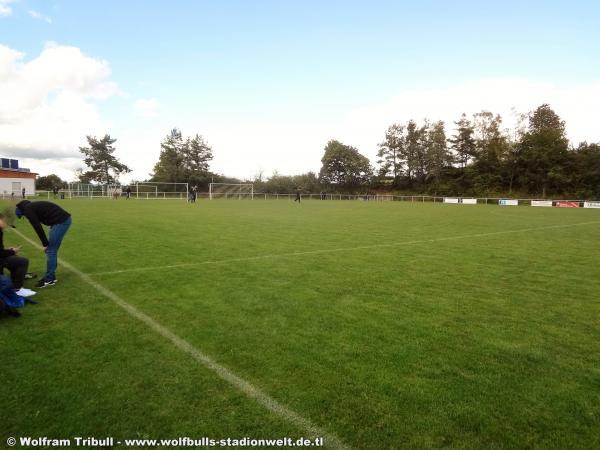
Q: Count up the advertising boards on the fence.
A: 6